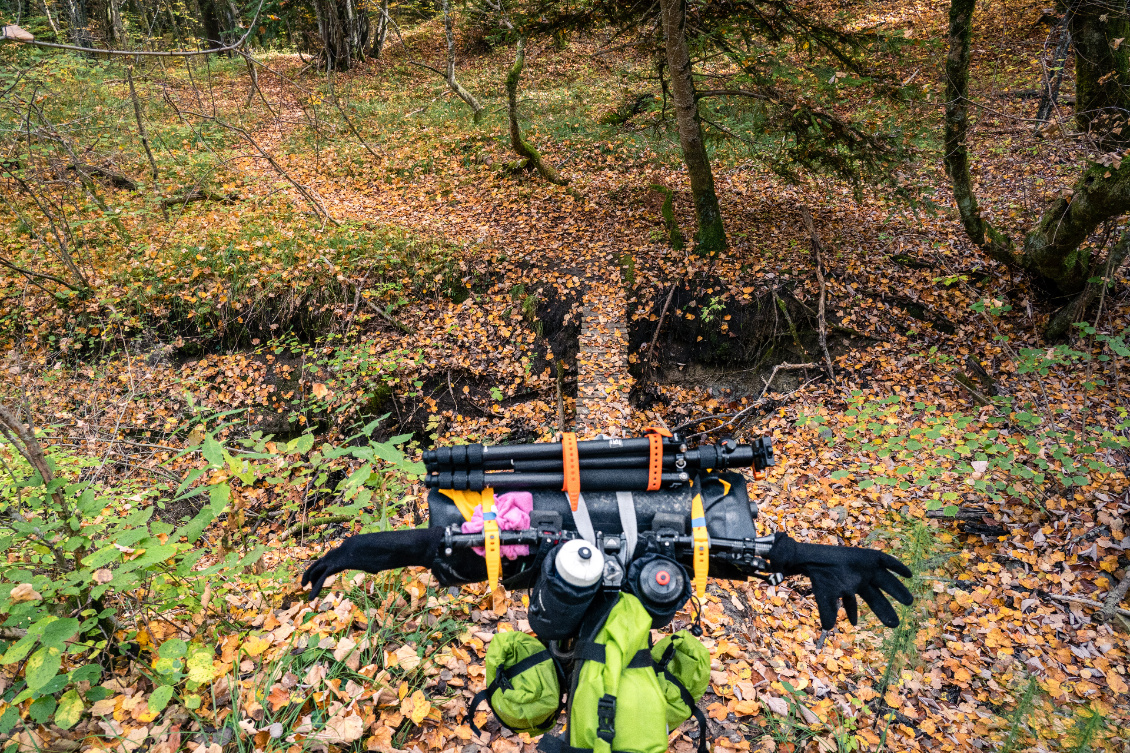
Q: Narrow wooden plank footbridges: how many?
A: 1